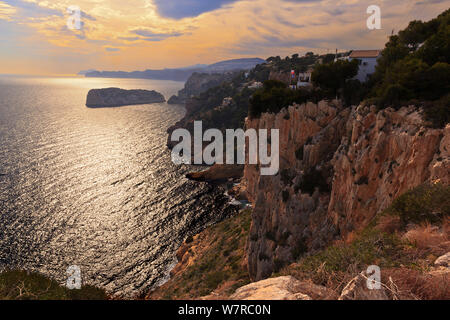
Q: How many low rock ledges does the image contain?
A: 1